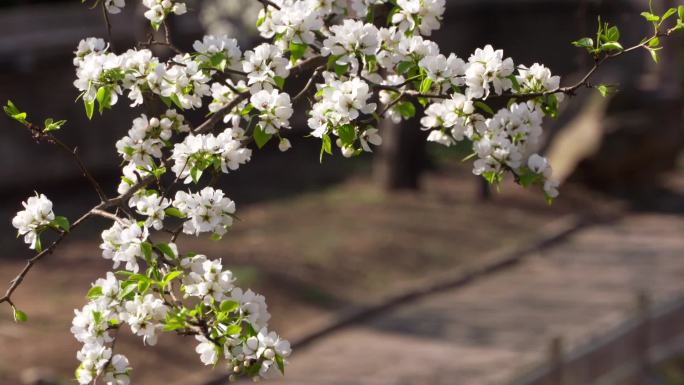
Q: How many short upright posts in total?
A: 2